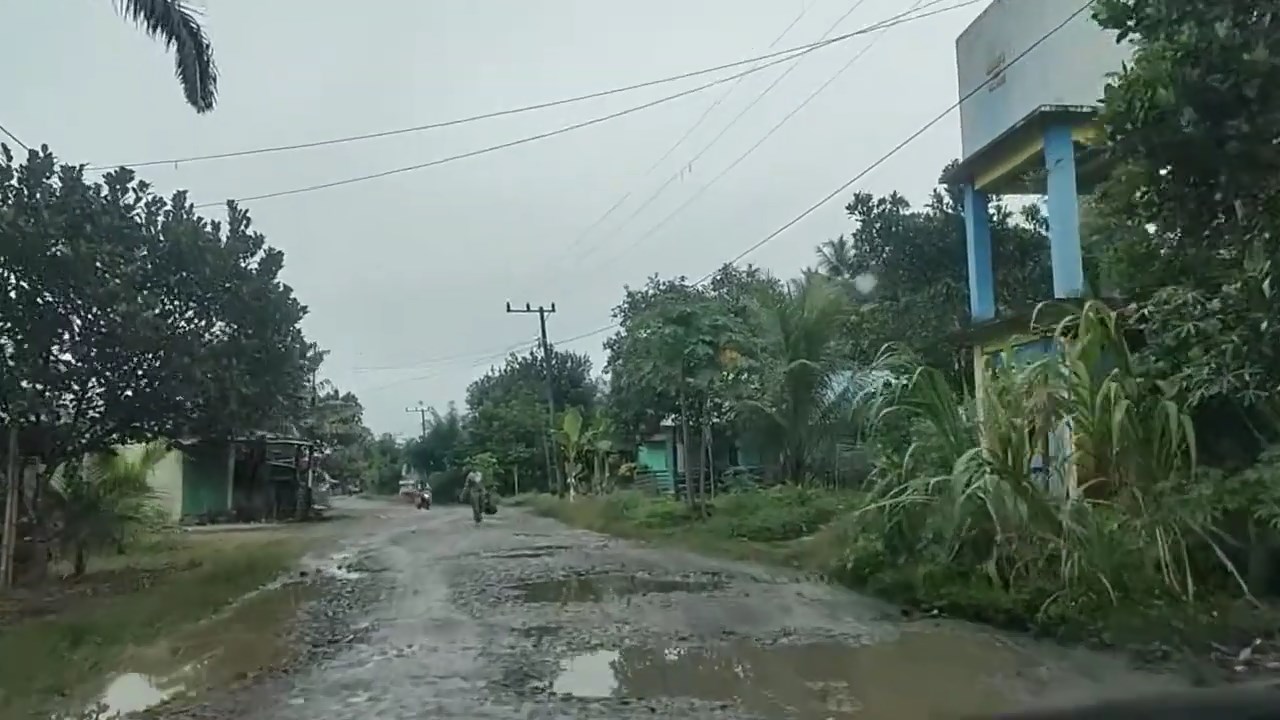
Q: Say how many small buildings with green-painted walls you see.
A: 2